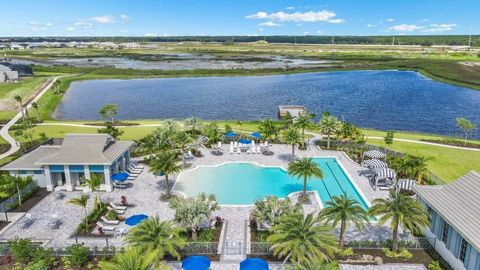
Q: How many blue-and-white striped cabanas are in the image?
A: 4